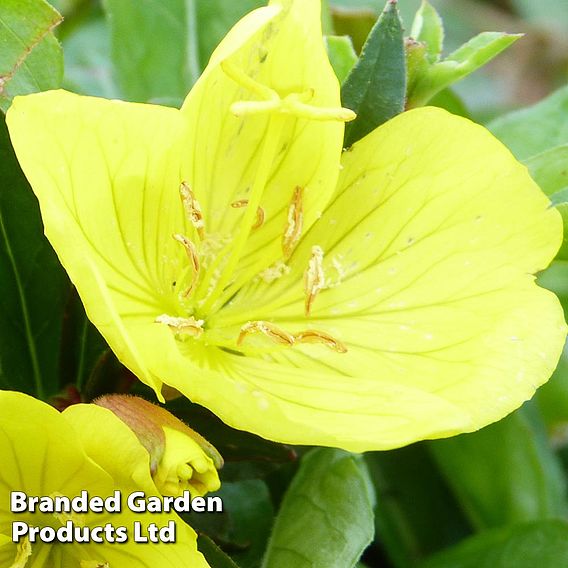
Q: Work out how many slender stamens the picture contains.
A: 8